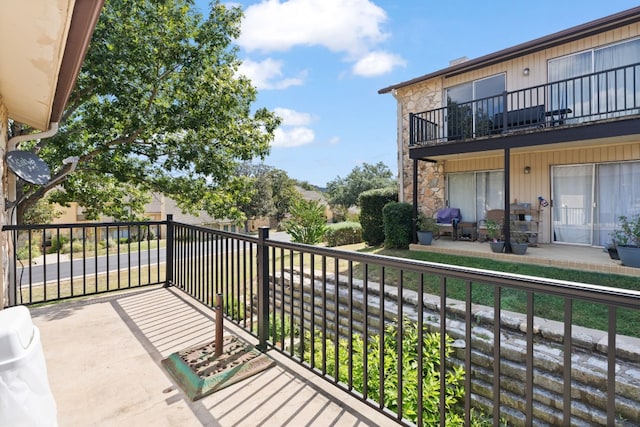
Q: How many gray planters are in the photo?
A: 4